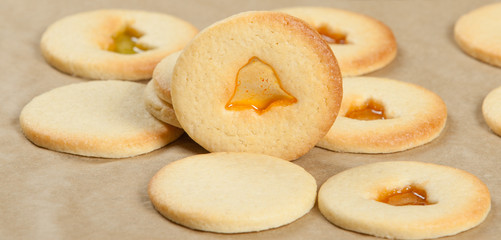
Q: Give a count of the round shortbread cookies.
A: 11